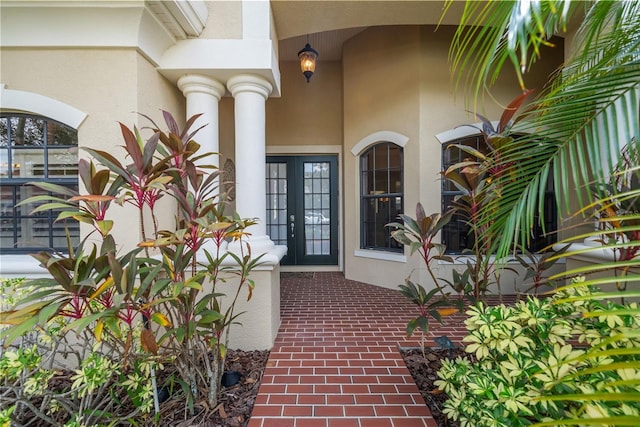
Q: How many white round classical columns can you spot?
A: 2